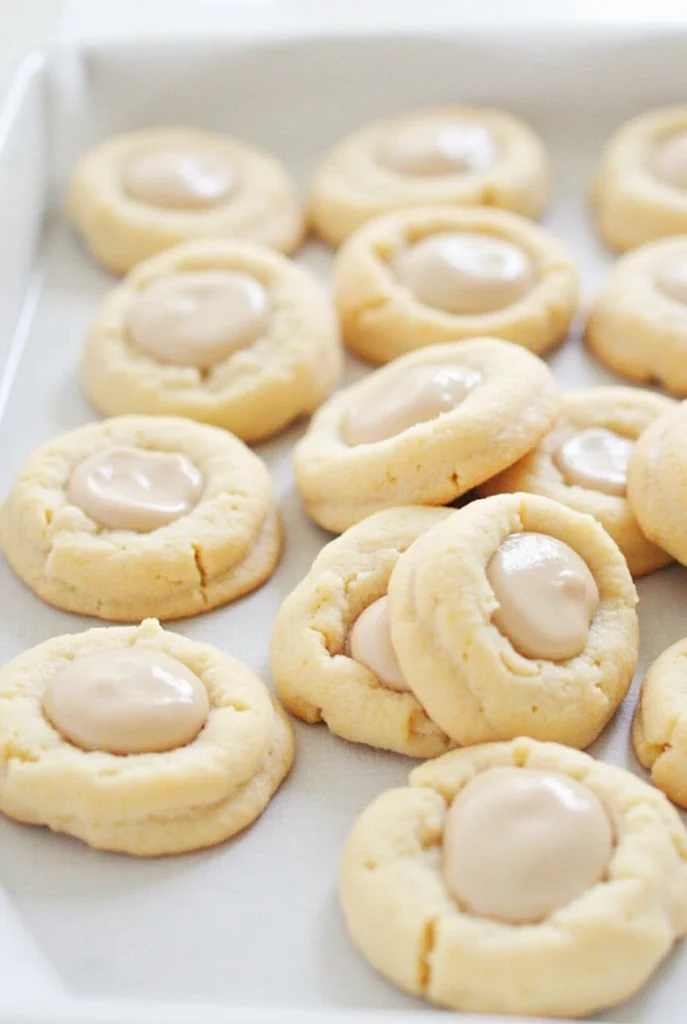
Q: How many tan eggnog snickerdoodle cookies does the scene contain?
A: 15